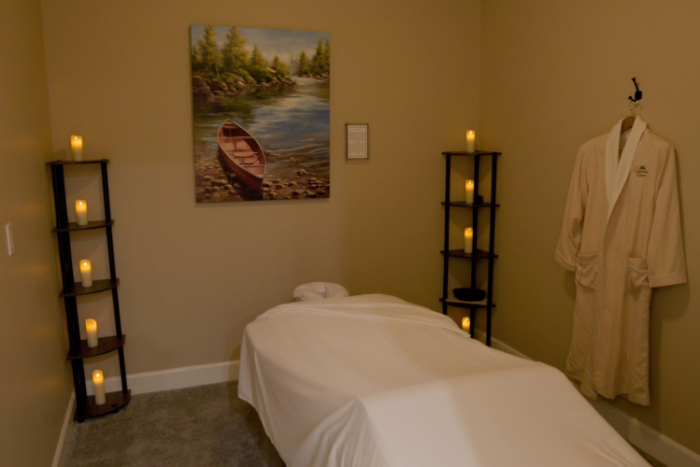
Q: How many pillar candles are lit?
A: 9